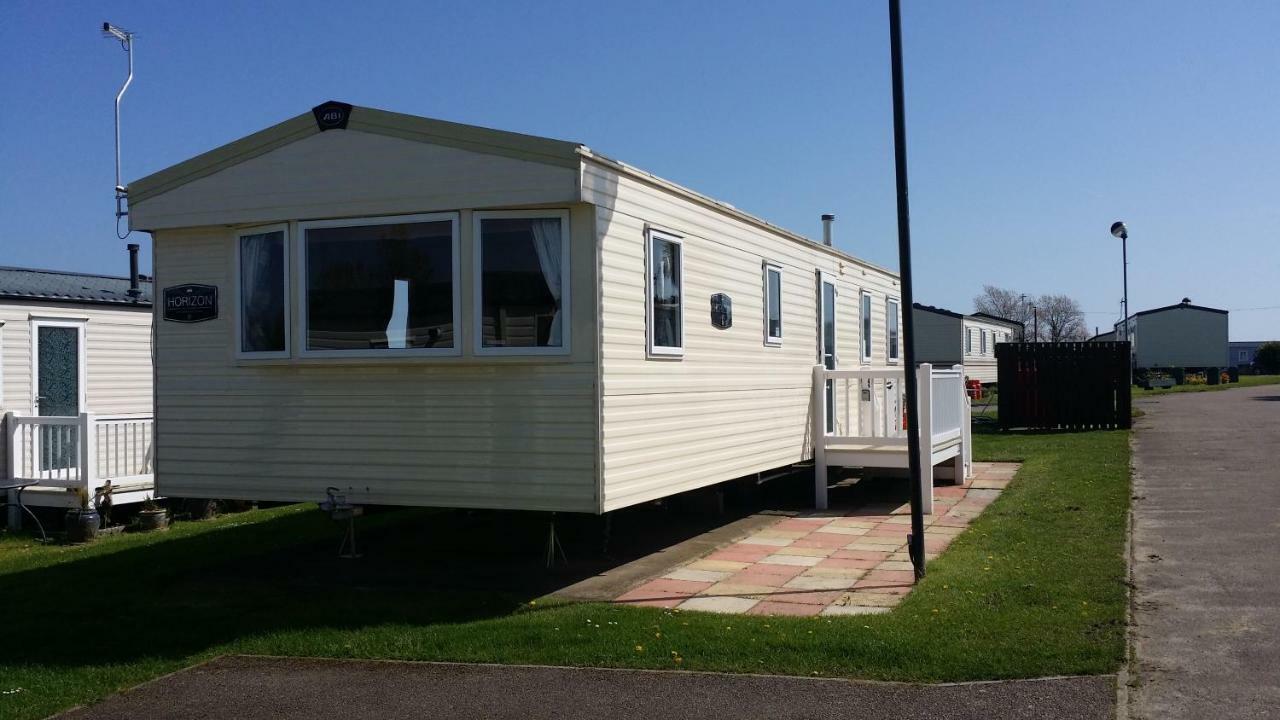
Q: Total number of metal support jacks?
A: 2